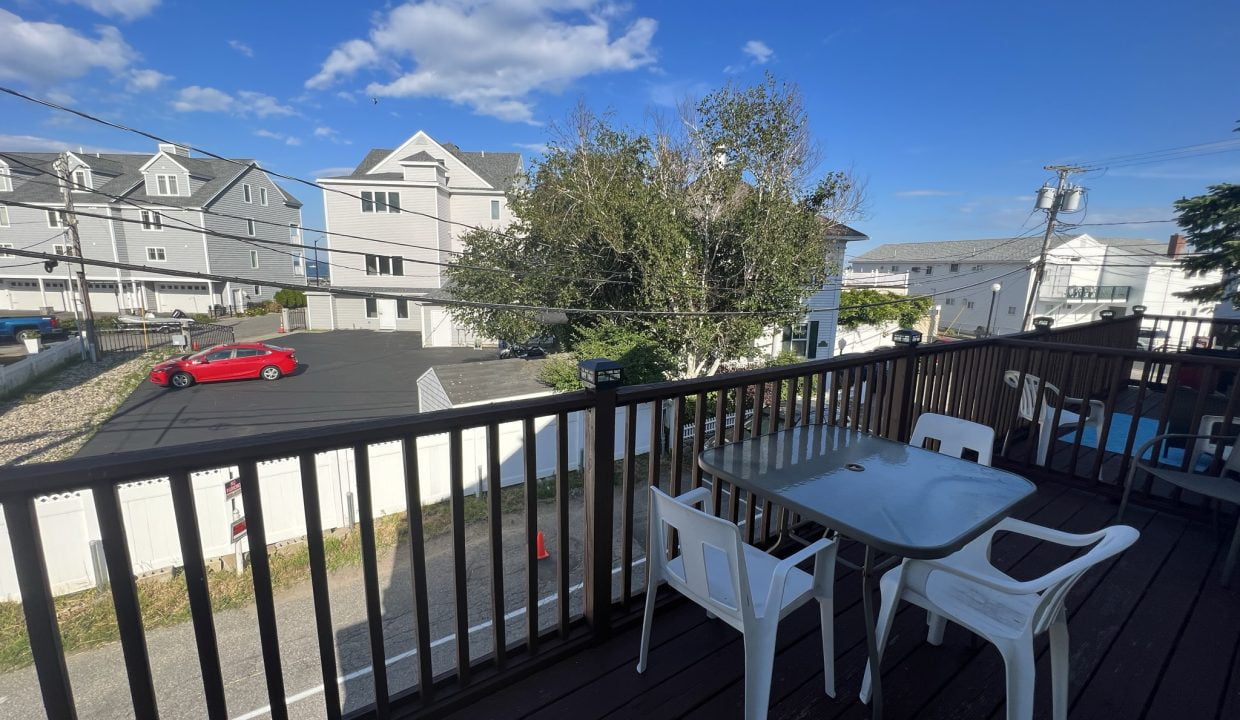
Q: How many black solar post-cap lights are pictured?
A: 5